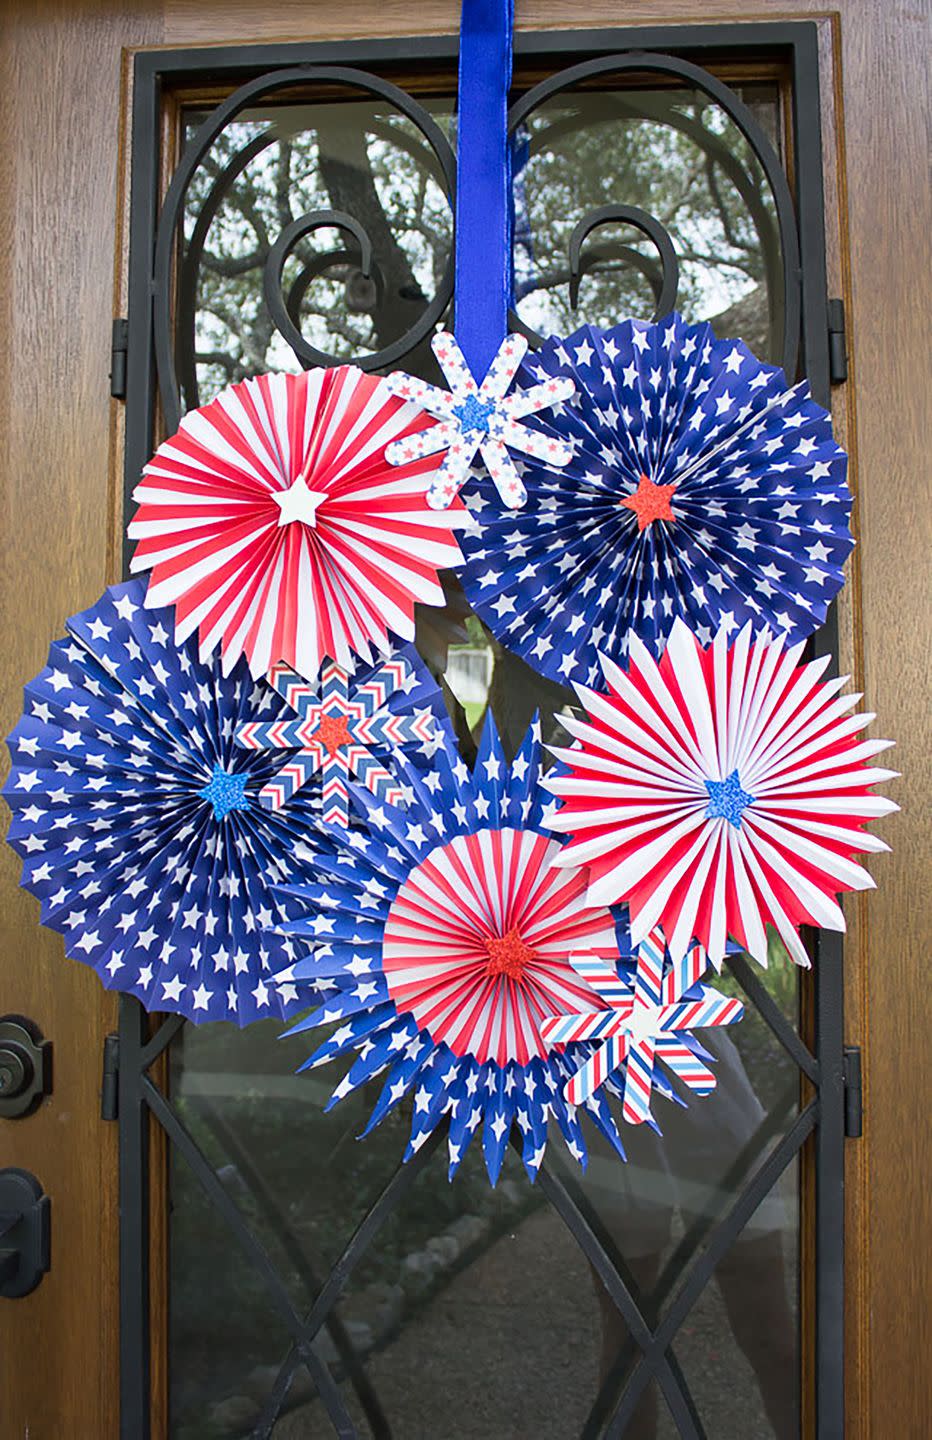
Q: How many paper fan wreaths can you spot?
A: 5